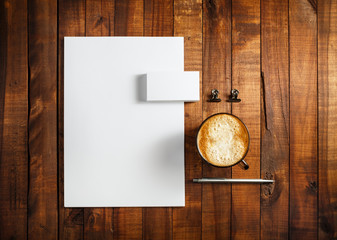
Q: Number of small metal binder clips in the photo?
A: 2